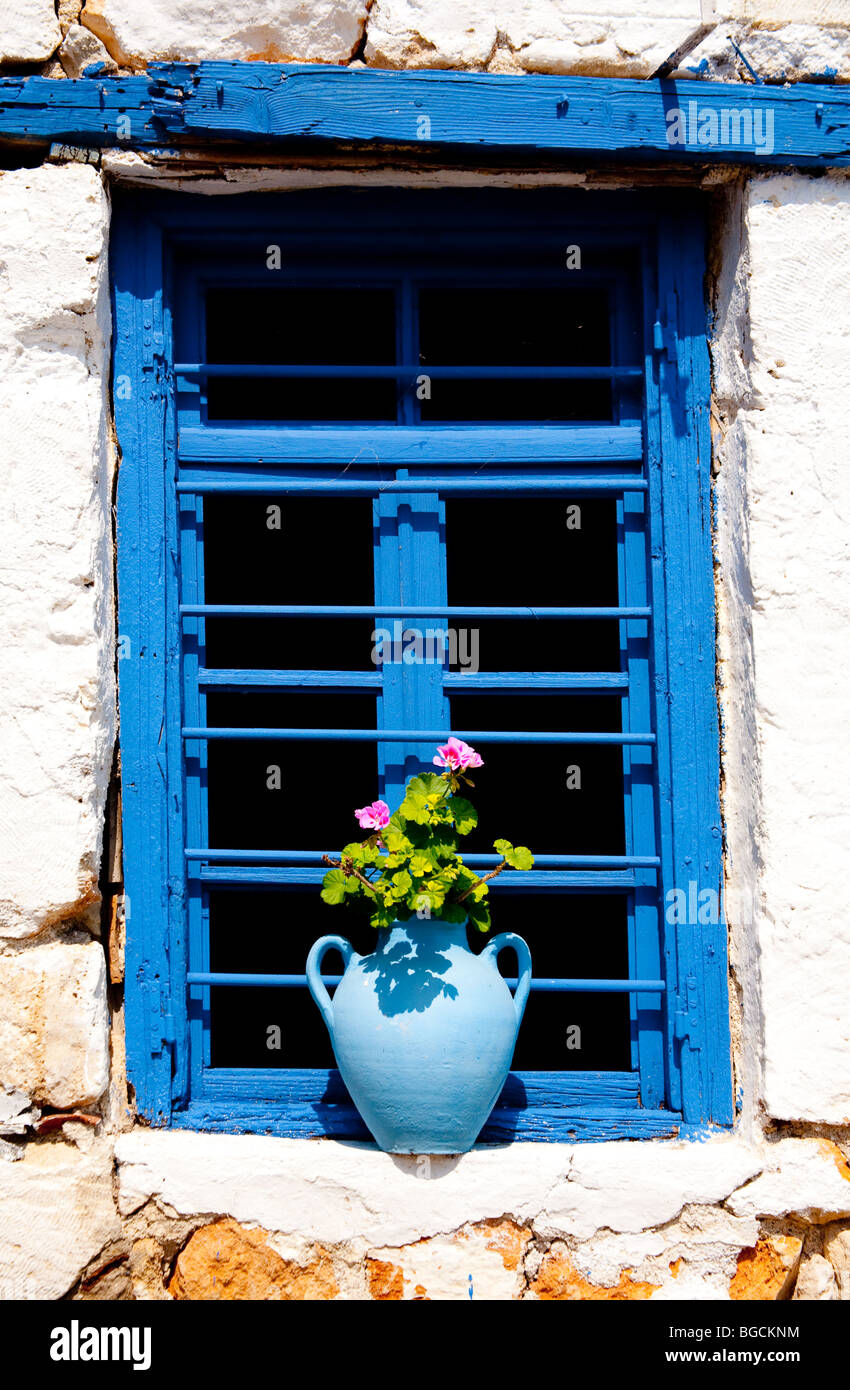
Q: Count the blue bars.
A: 6